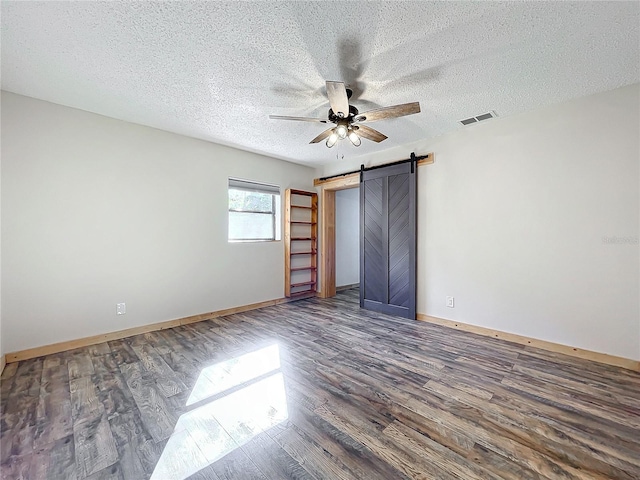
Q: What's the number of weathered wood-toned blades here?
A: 5